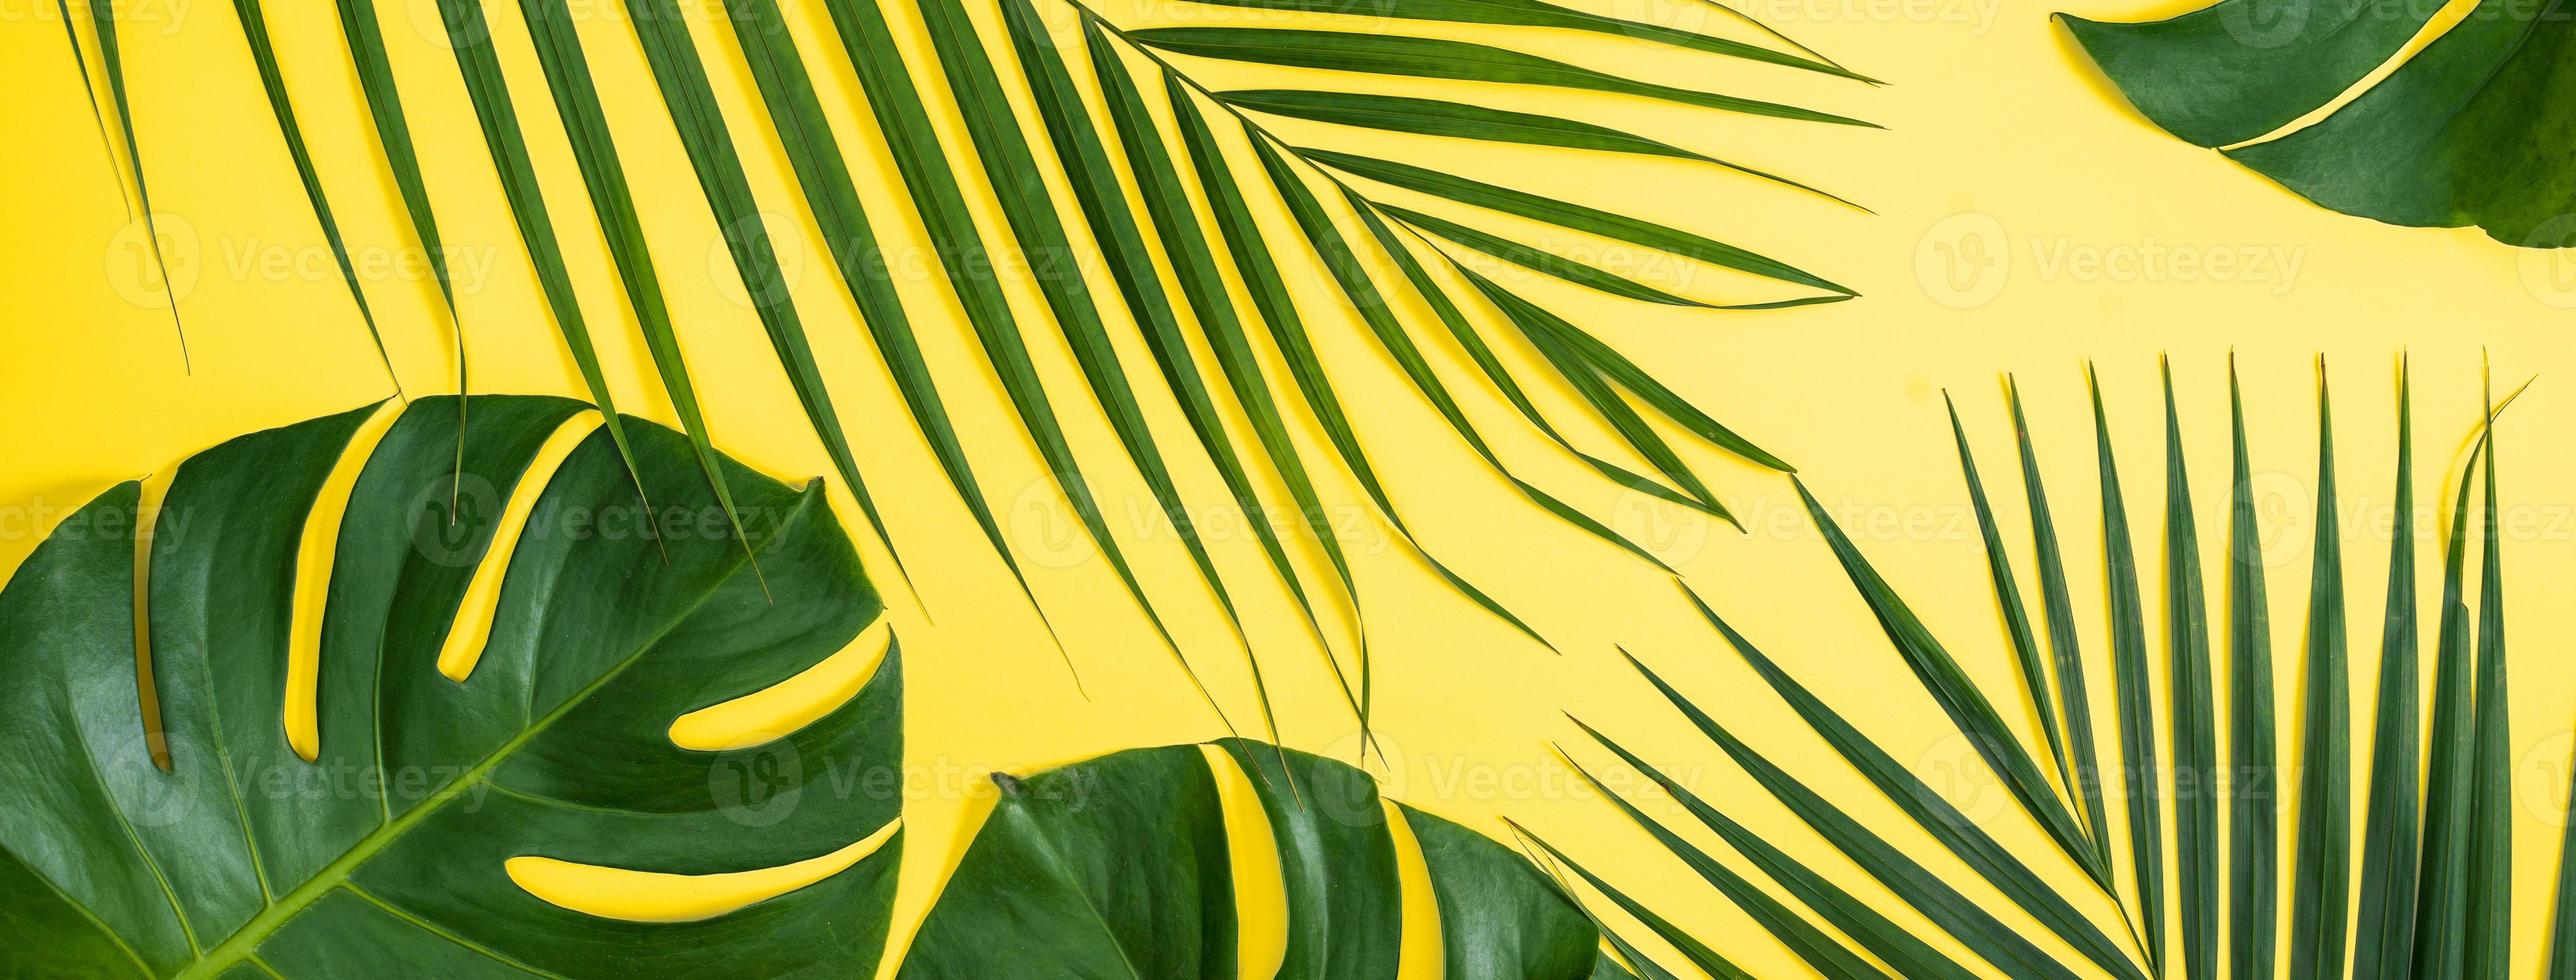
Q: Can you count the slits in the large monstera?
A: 5